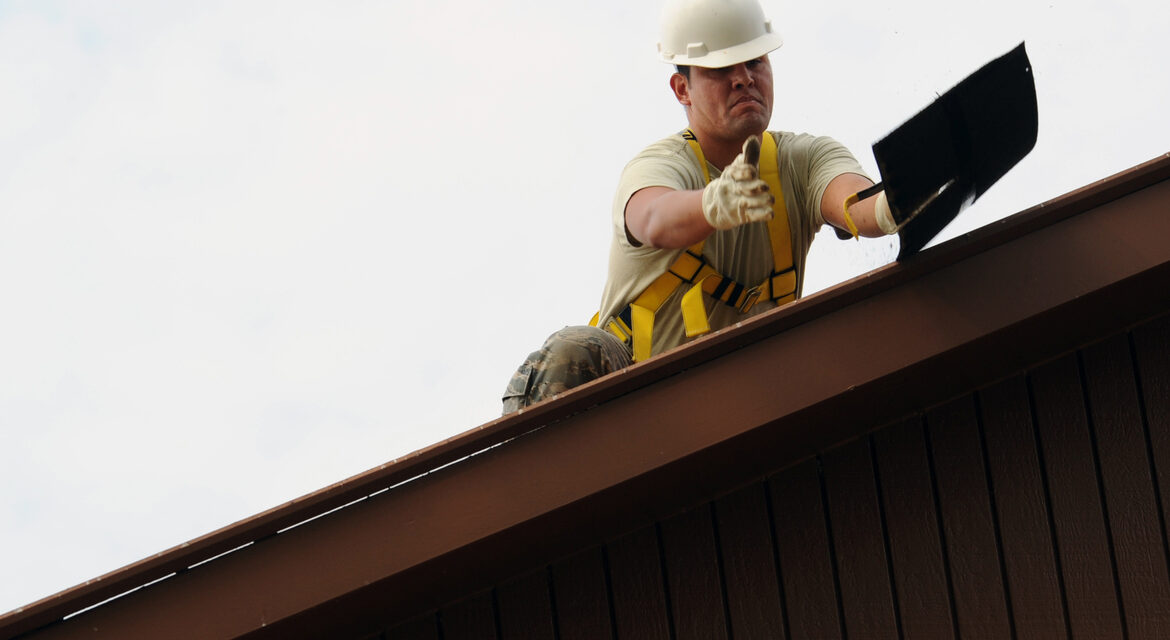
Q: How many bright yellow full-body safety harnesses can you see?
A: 1